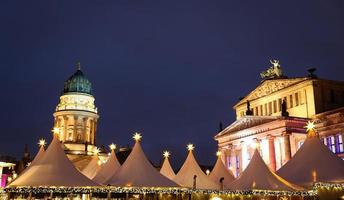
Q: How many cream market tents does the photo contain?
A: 10